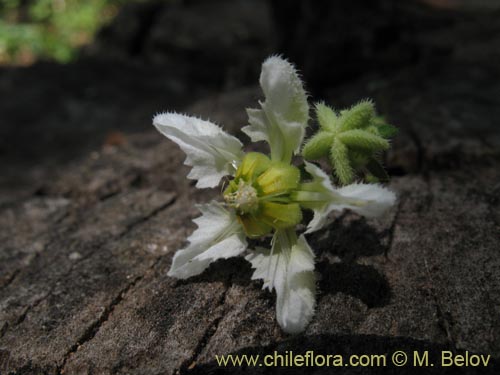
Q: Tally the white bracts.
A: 5